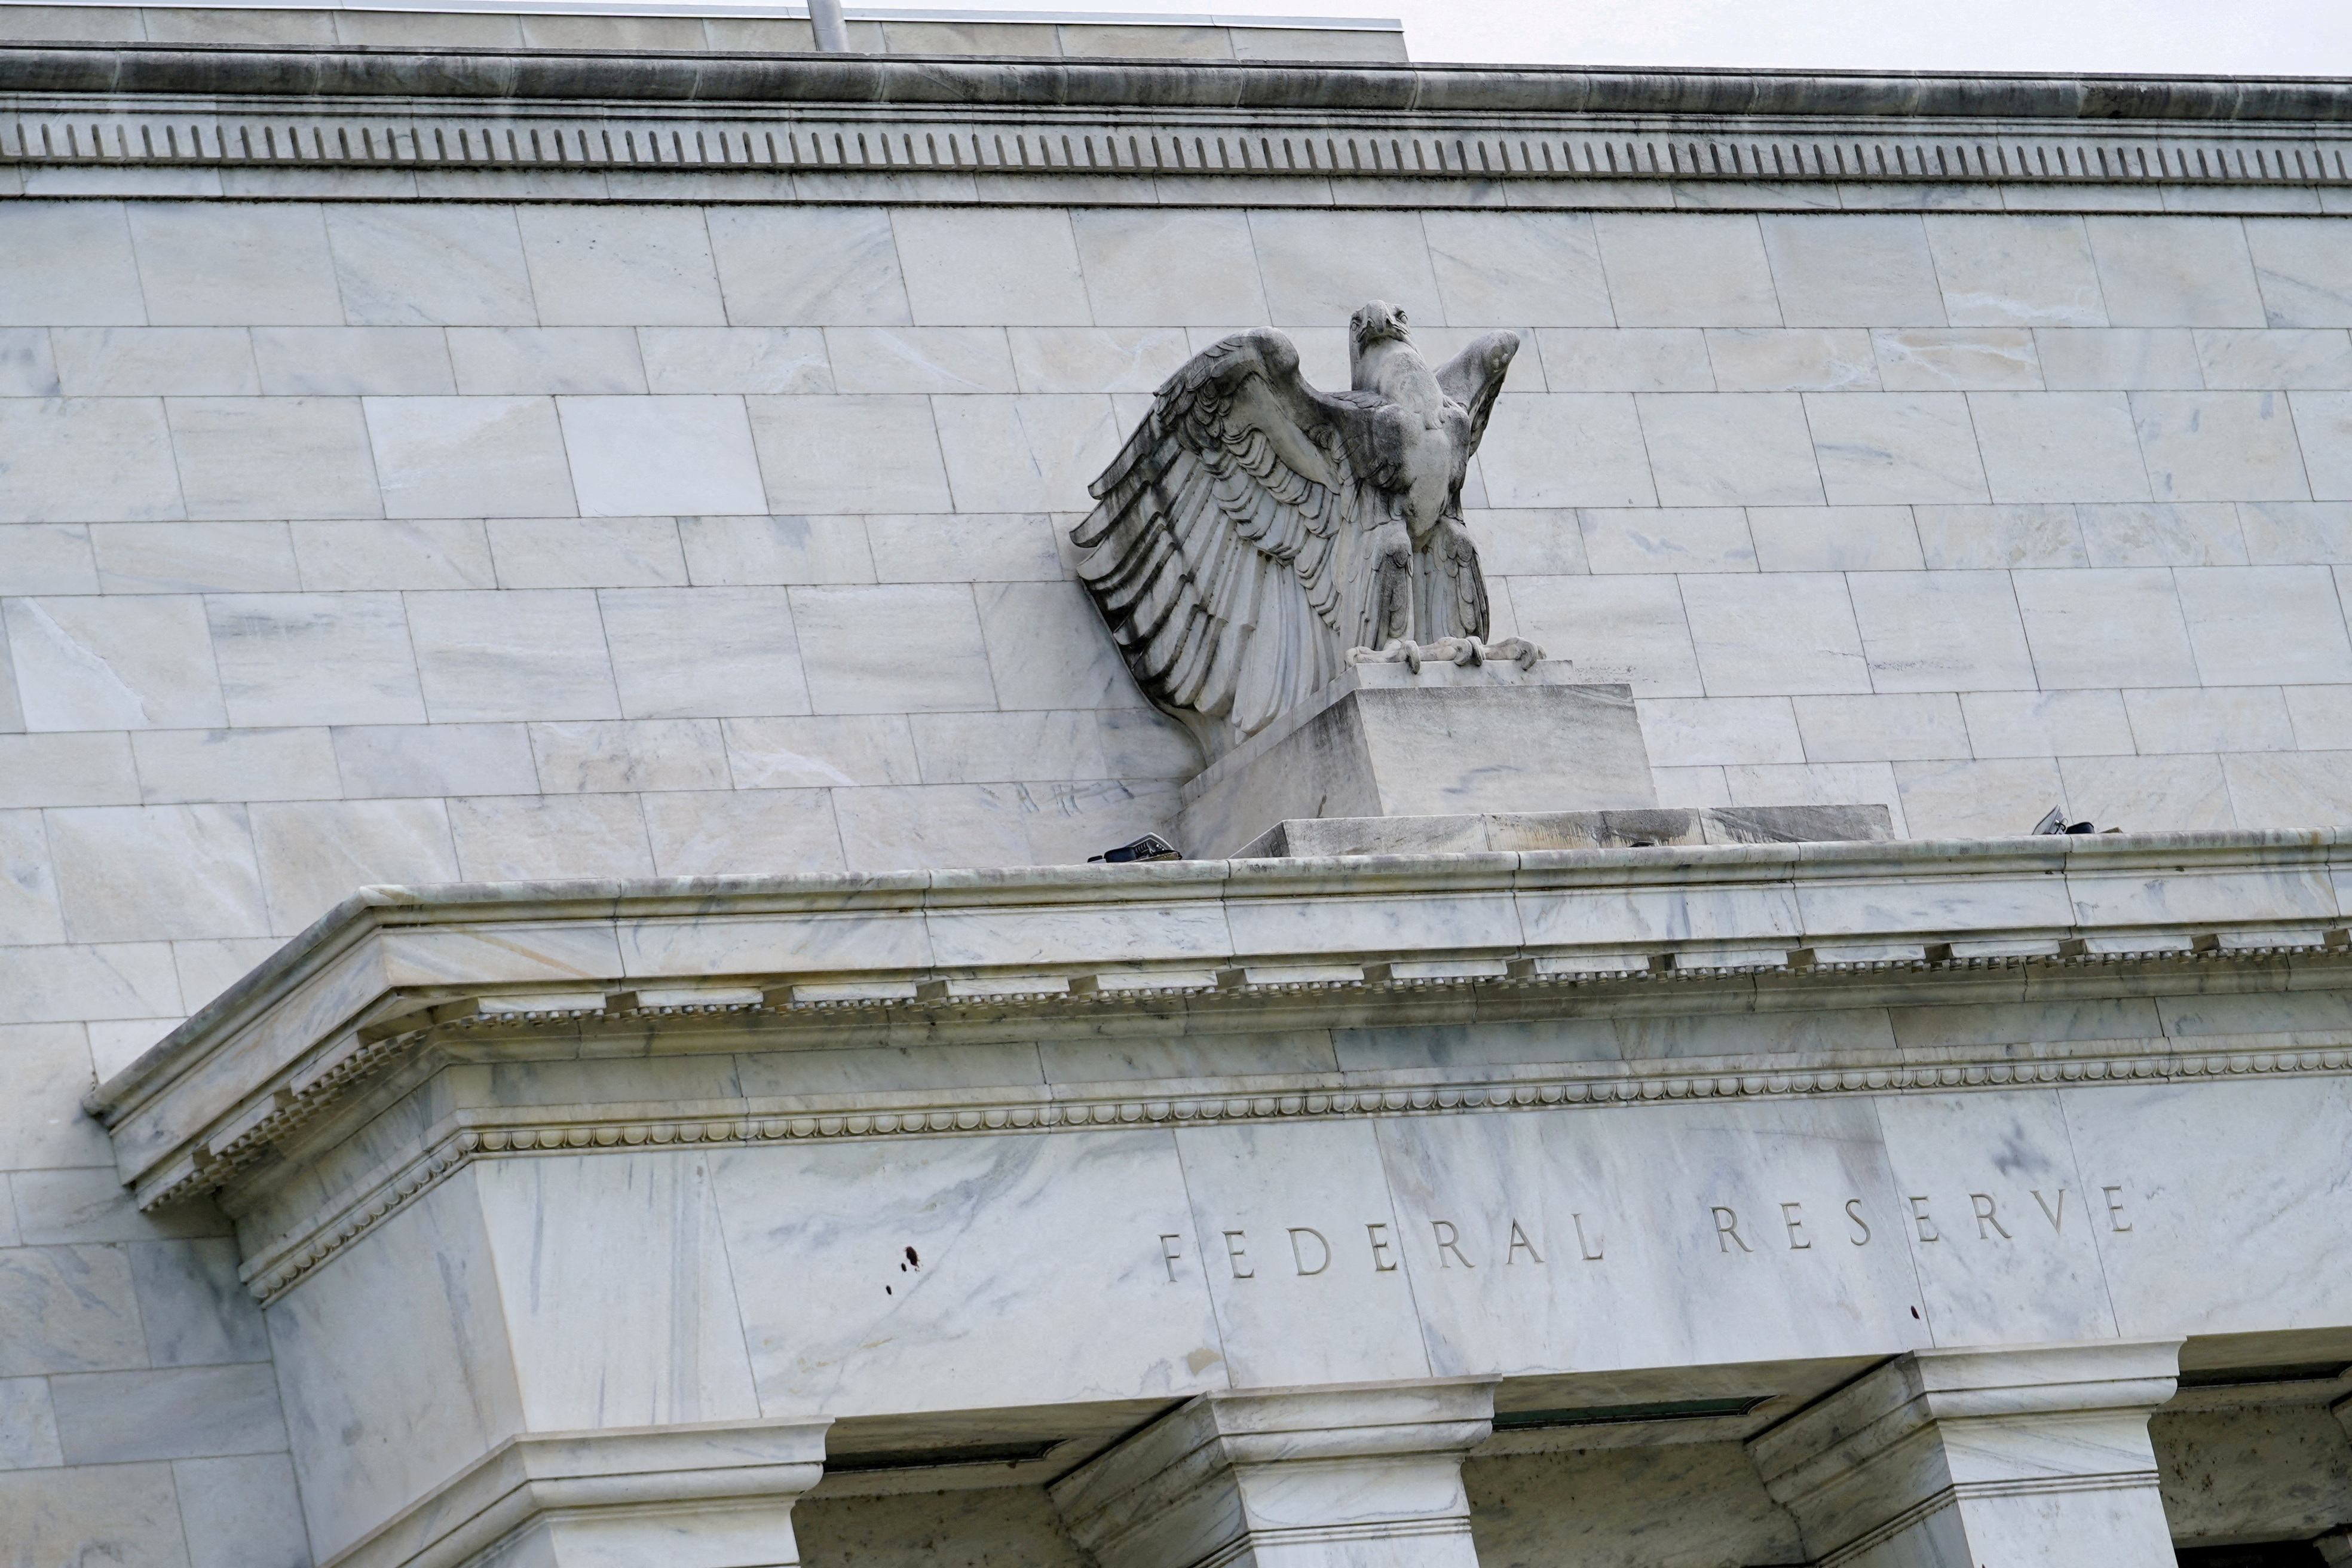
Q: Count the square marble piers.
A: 3